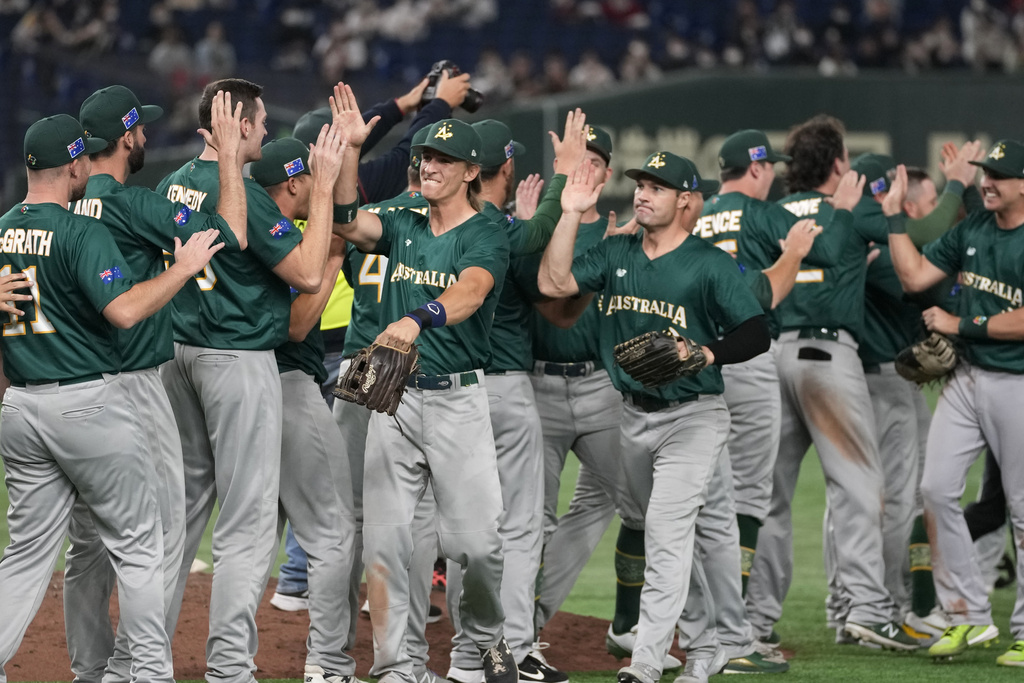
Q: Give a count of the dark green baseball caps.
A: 13